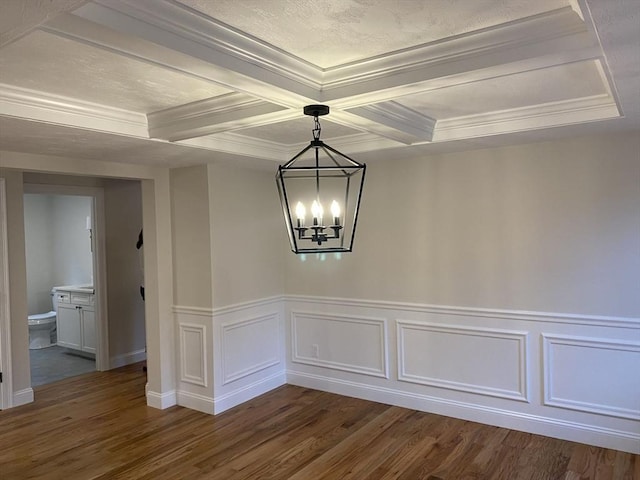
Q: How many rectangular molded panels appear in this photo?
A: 5